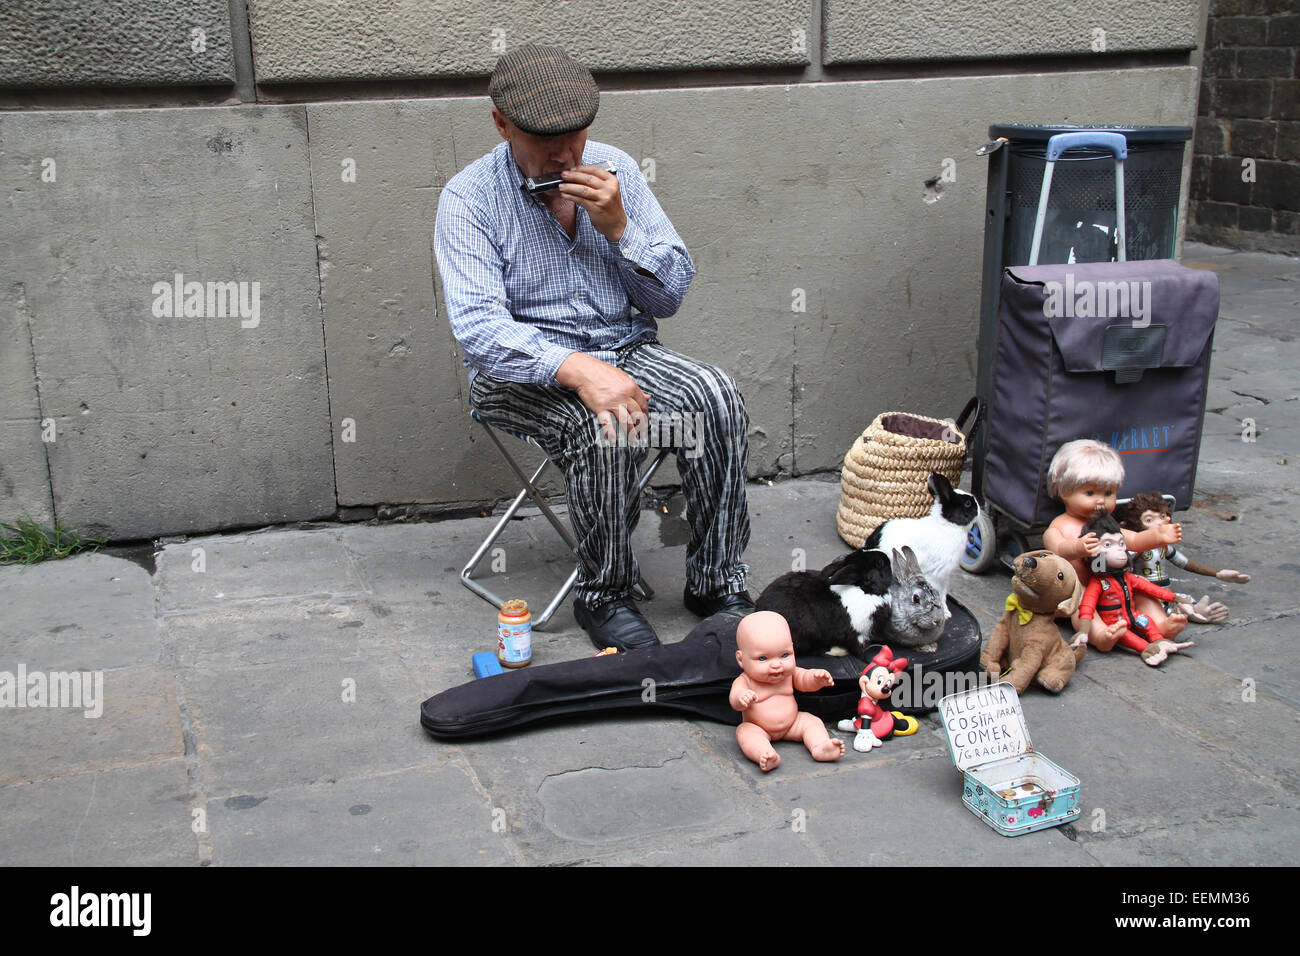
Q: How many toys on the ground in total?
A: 6